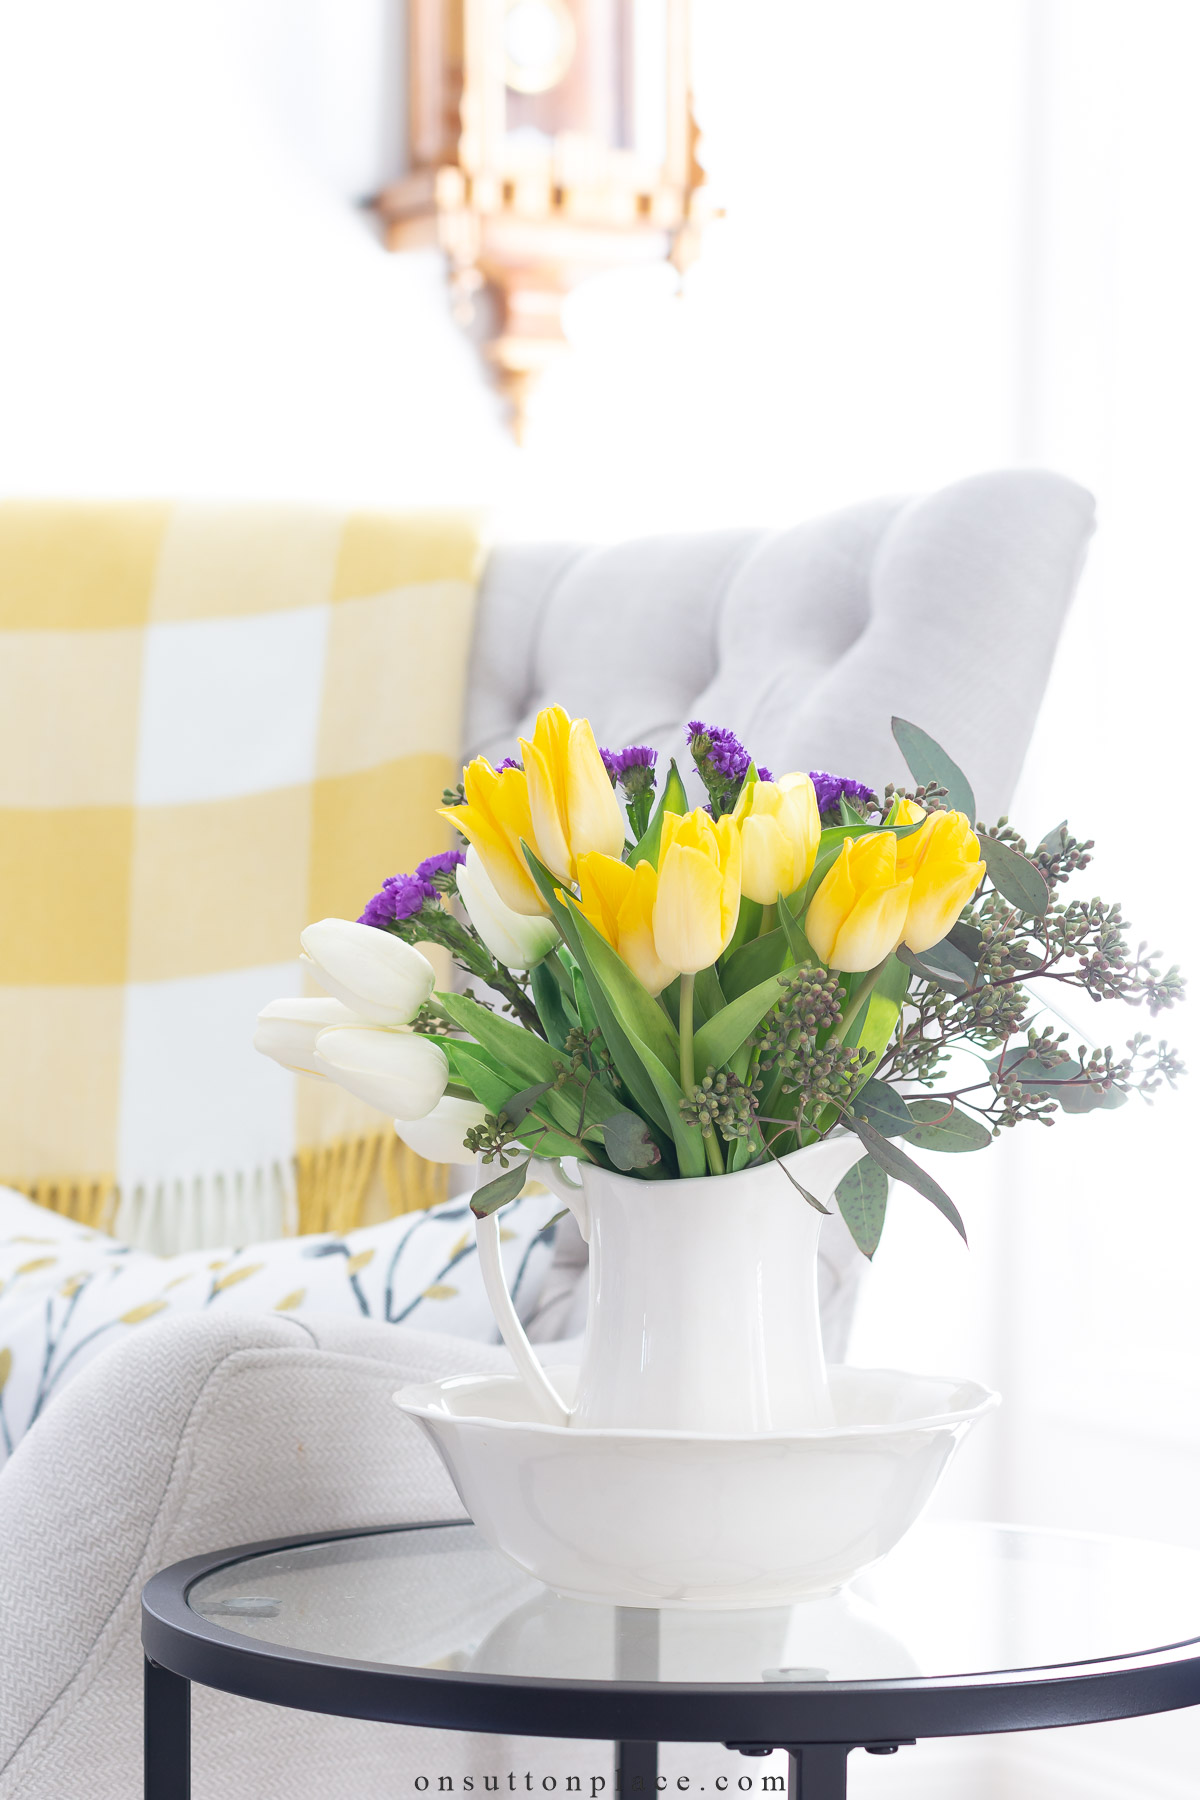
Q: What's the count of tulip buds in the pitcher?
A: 12